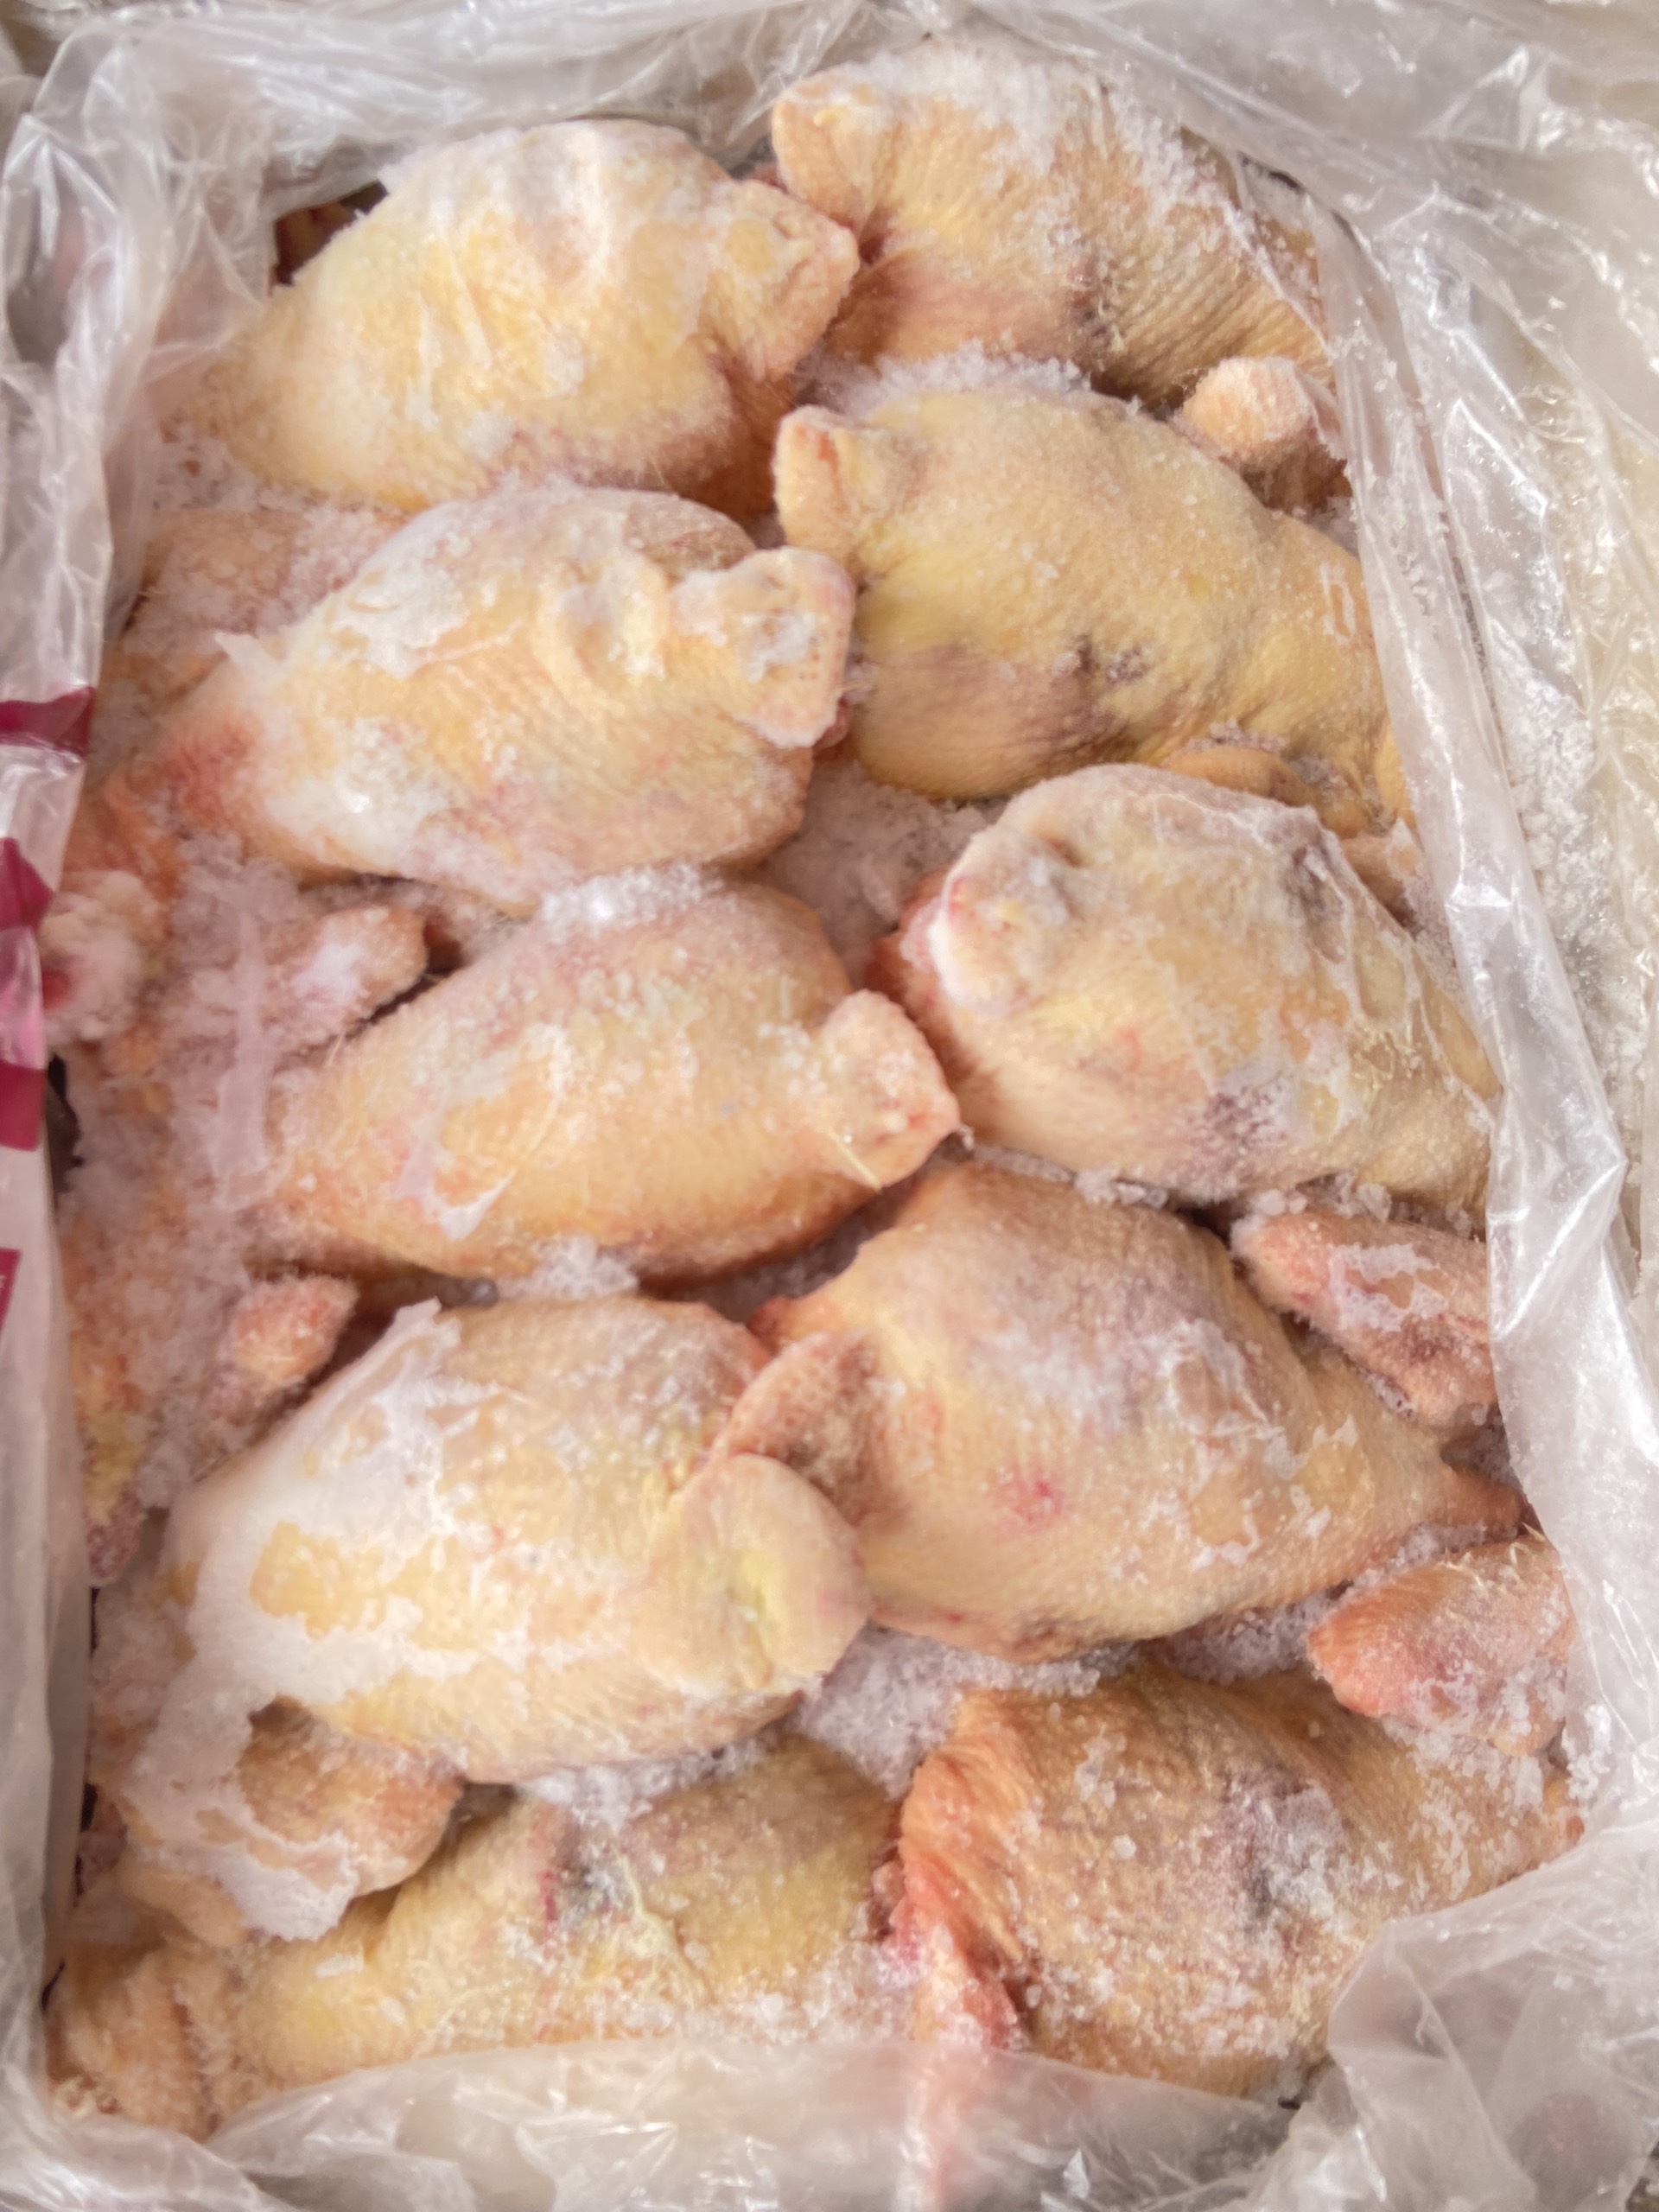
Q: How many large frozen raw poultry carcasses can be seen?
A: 10